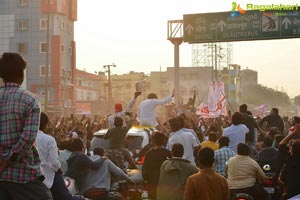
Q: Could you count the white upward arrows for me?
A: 3